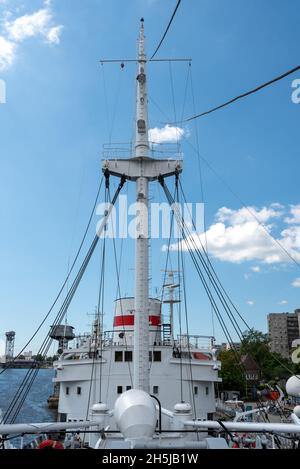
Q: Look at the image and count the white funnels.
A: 1